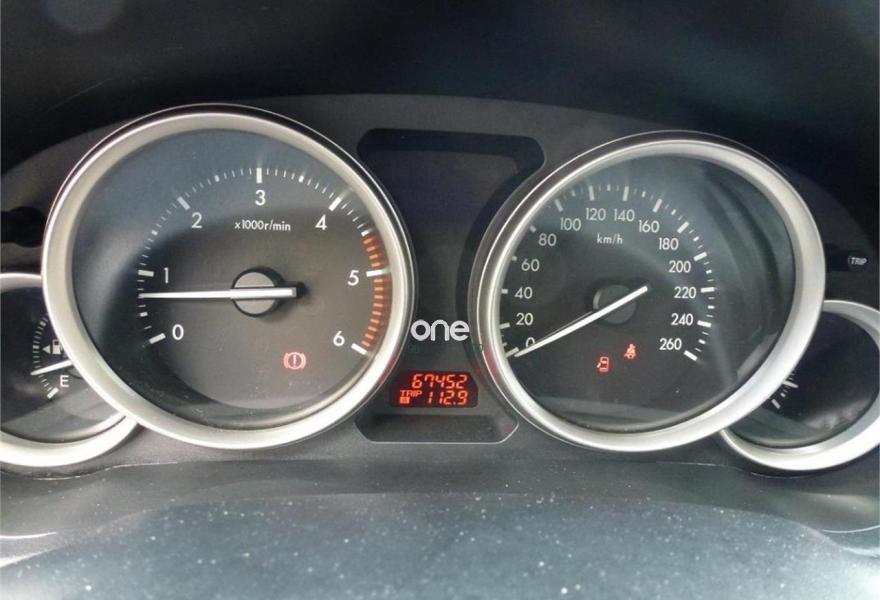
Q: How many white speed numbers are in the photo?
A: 14